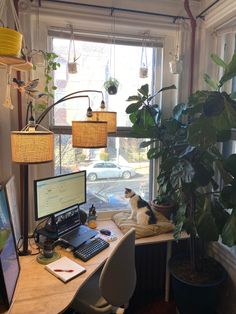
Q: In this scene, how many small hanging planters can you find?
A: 4